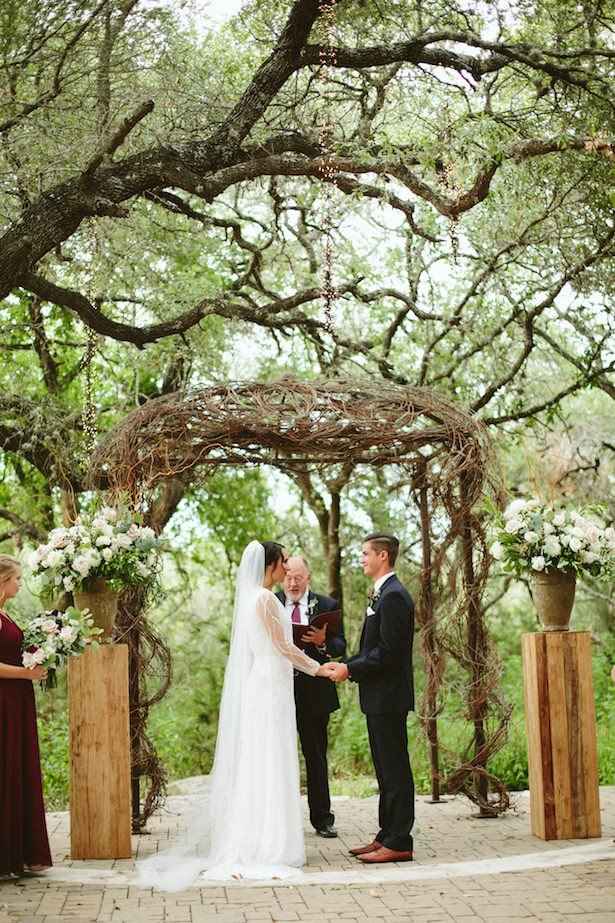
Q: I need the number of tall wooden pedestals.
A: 2